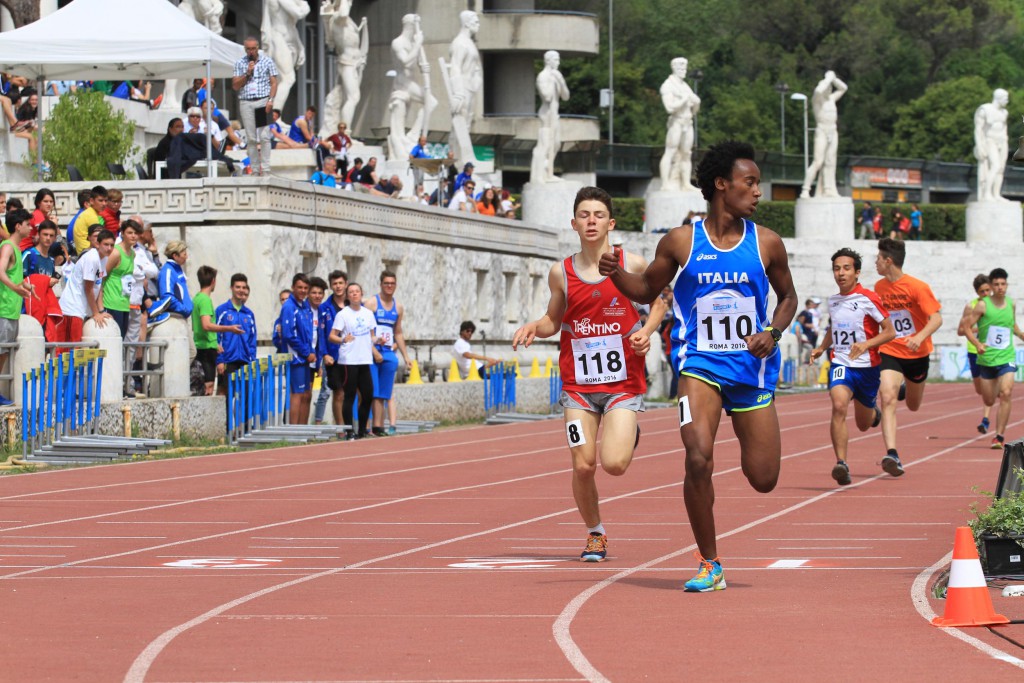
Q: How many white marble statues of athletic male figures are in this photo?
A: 9